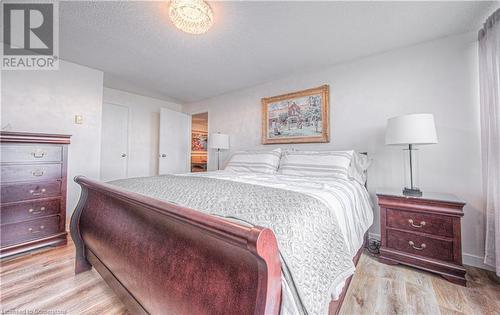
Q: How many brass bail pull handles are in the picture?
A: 7